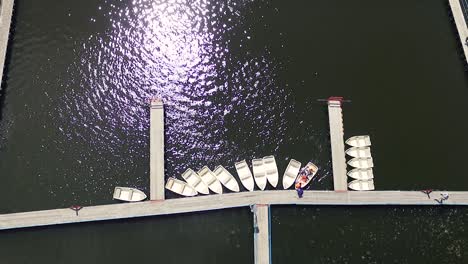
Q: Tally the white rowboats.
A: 15